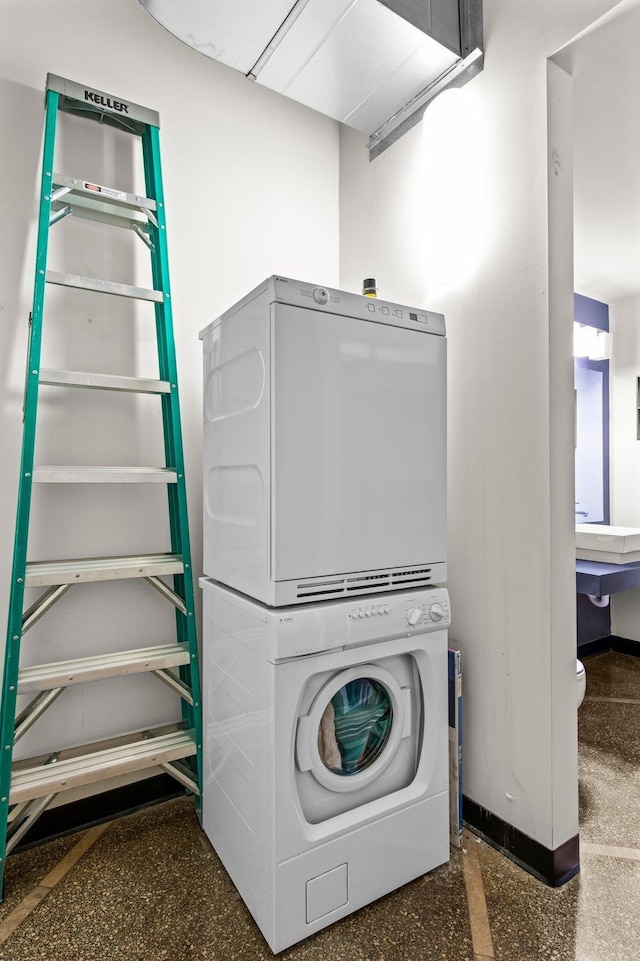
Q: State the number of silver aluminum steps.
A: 7